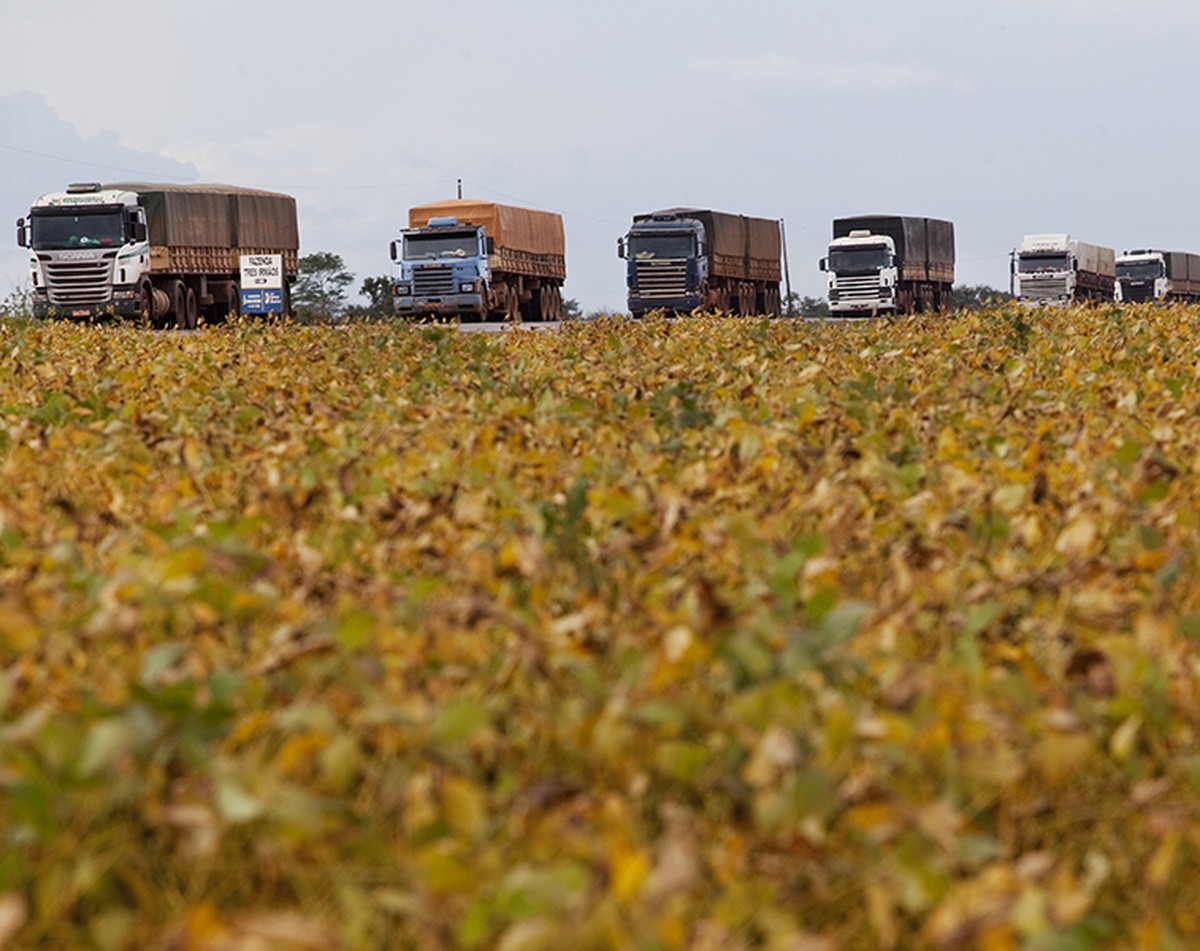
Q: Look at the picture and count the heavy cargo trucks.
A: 6